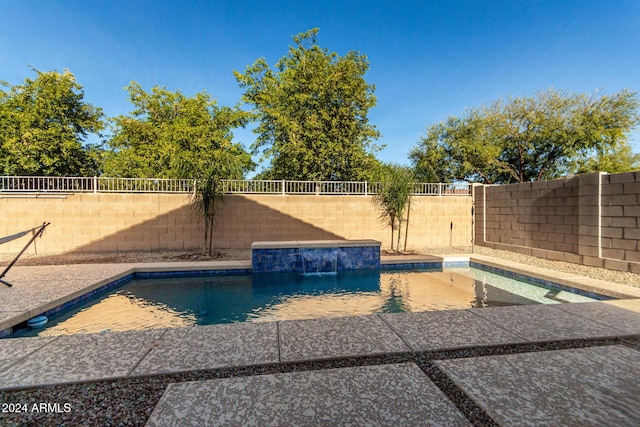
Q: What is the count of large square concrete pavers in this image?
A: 2